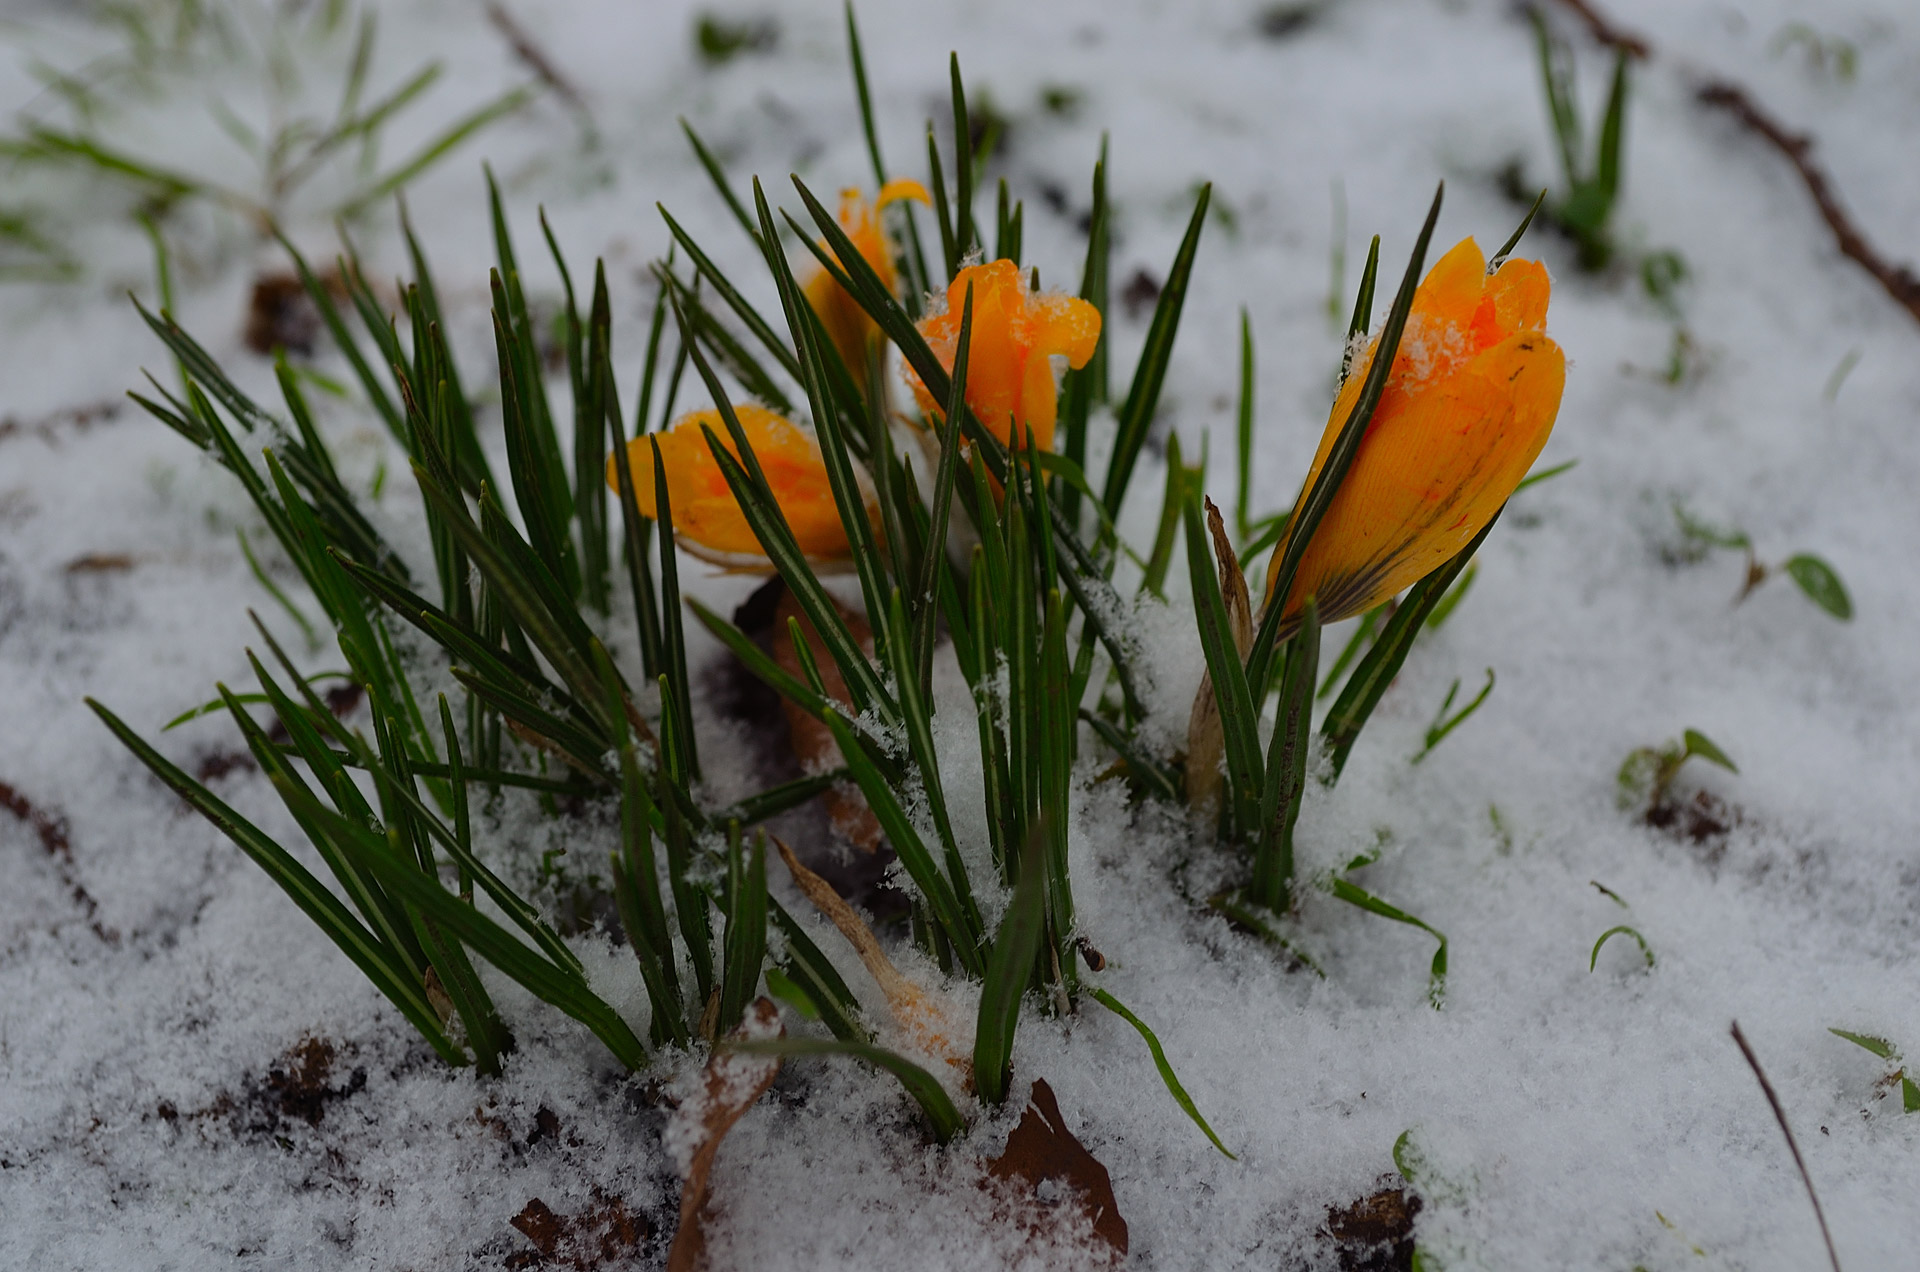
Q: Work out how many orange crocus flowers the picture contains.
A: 4